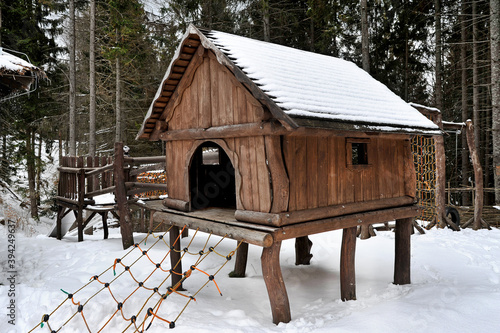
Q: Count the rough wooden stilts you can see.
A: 6